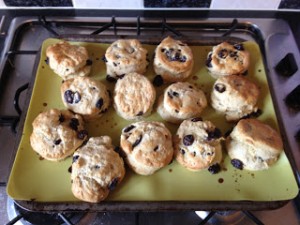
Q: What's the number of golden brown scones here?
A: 13